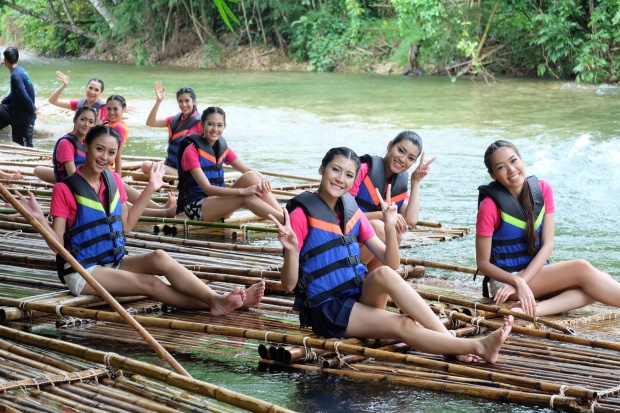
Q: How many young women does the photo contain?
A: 9